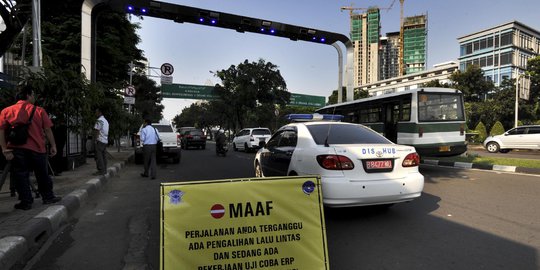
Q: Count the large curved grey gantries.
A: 1